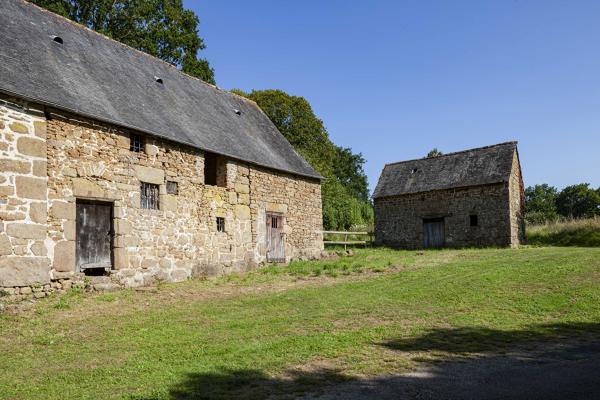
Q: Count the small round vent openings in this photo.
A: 3